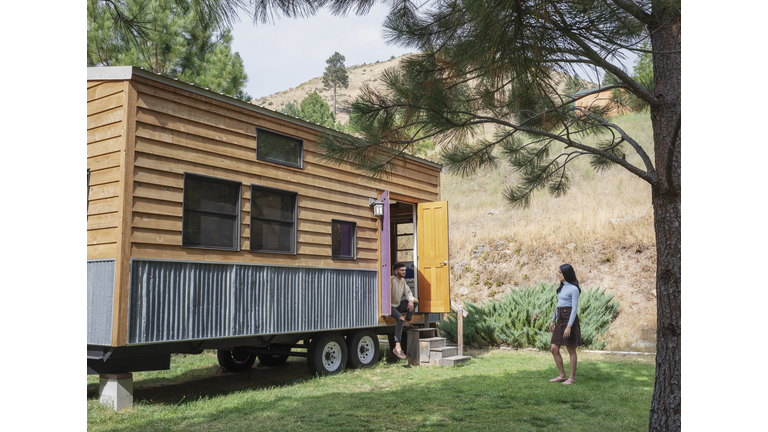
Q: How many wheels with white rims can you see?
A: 2